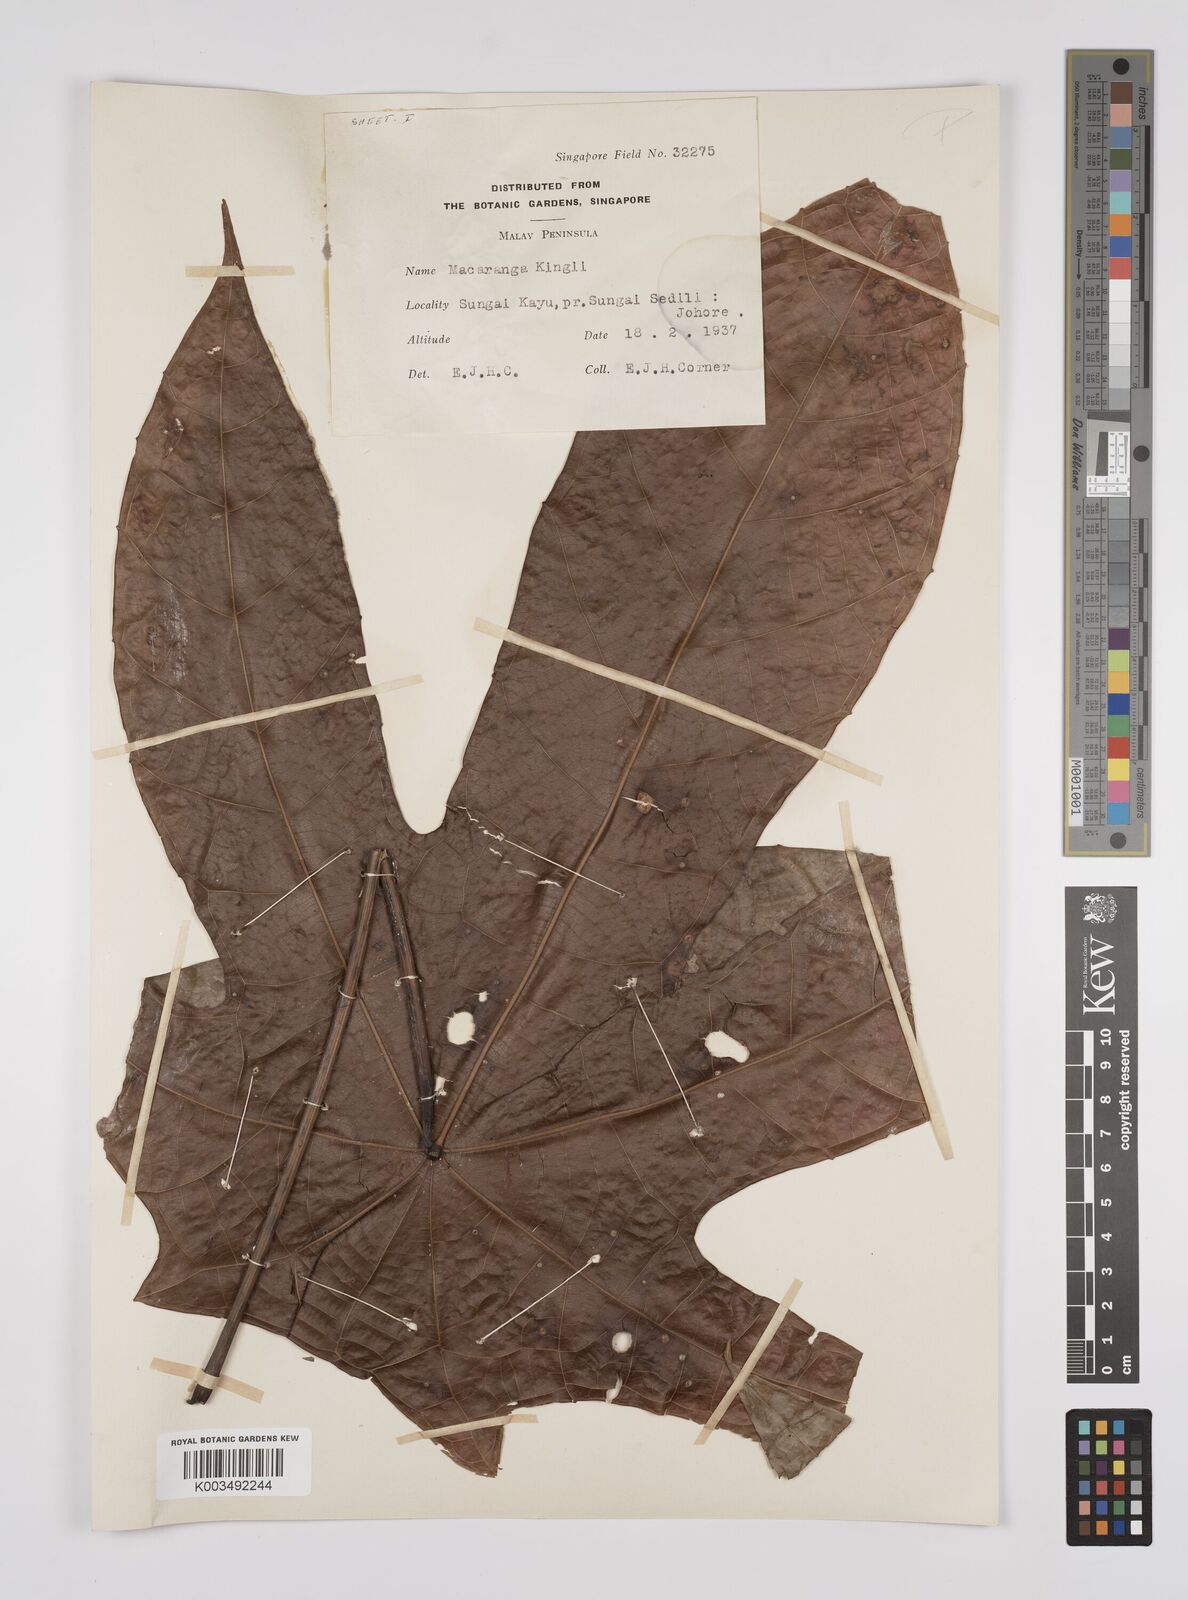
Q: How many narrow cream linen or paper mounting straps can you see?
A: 9